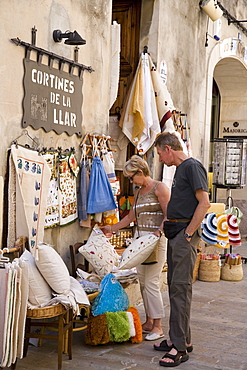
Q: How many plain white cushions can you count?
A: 2